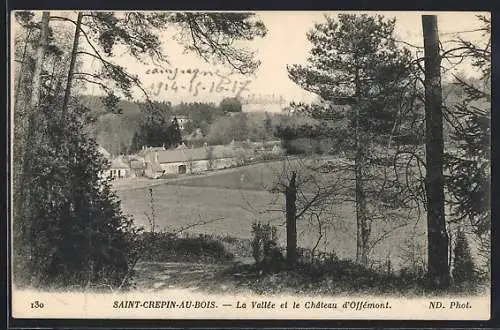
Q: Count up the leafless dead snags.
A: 1